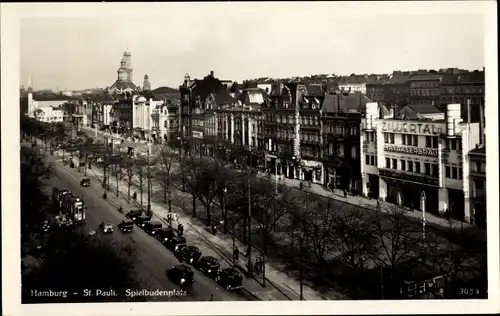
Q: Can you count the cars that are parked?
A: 8